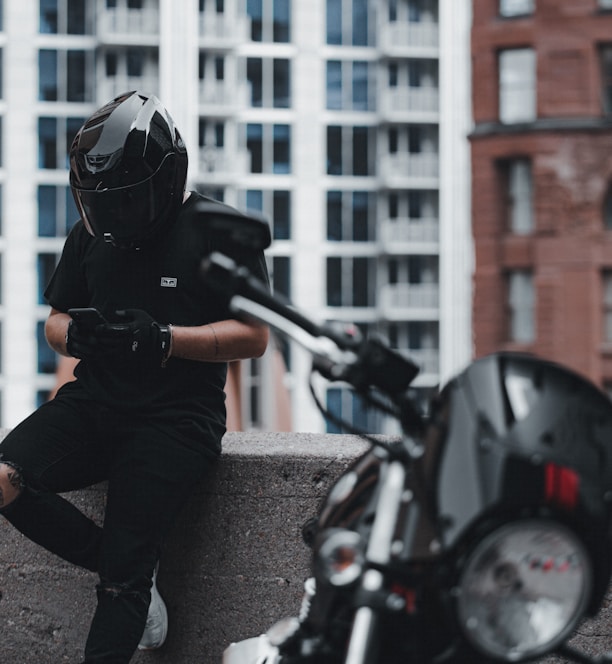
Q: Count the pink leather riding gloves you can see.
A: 0